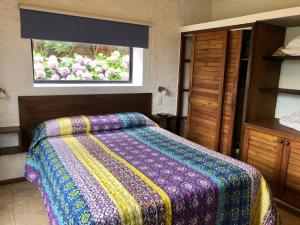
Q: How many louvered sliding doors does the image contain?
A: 2